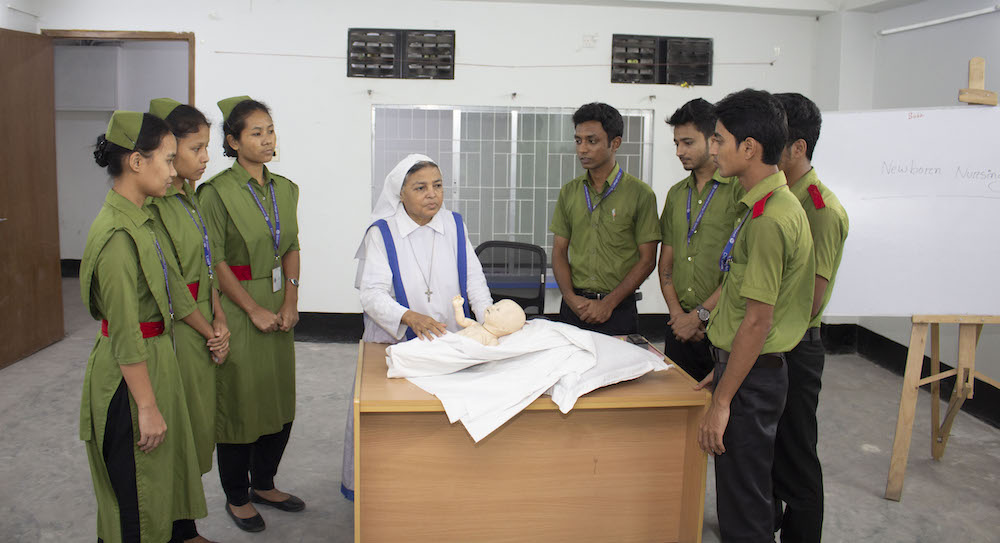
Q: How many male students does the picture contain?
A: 4